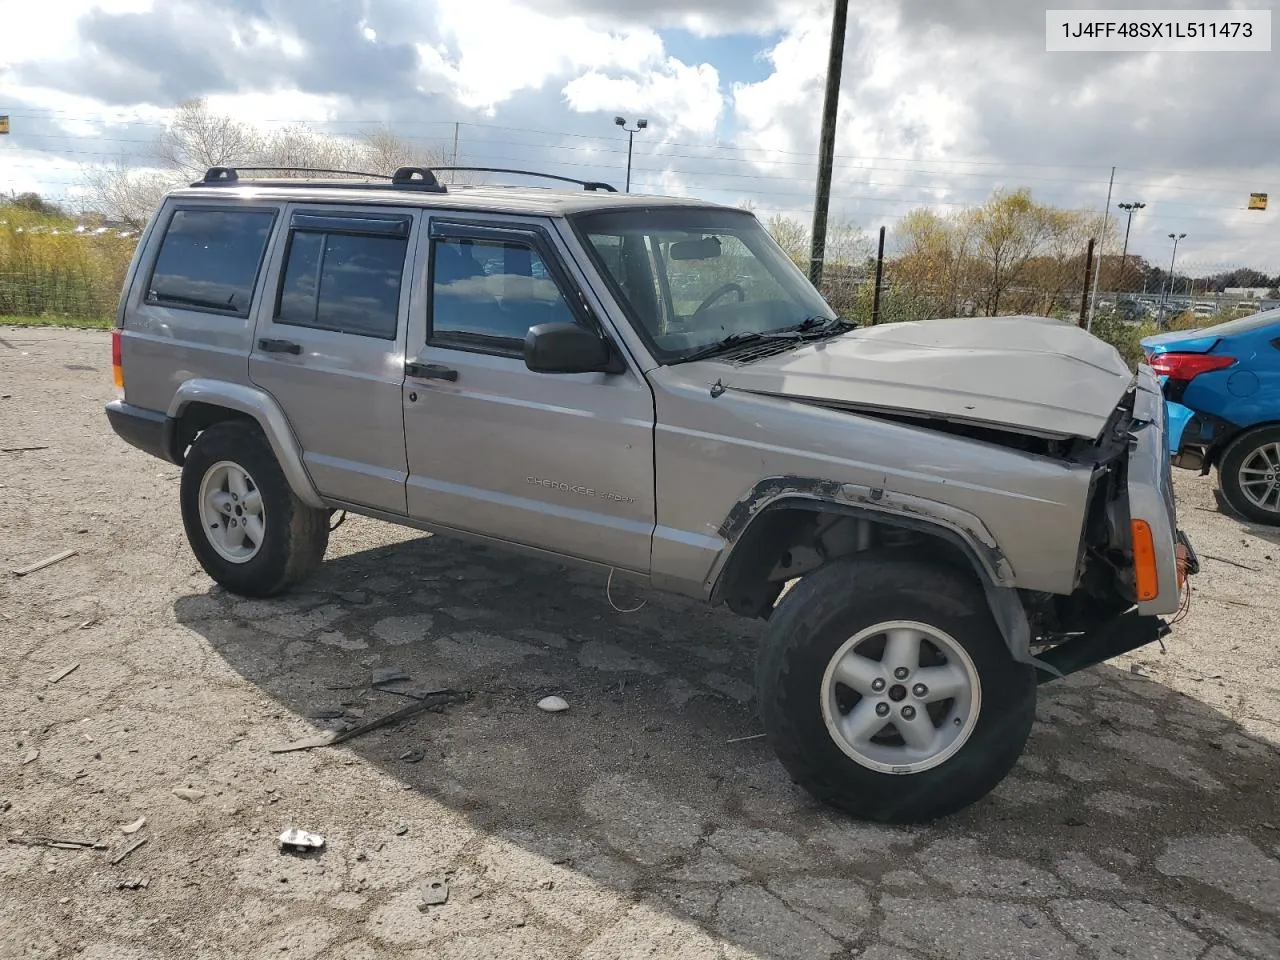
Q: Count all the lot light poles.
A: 3